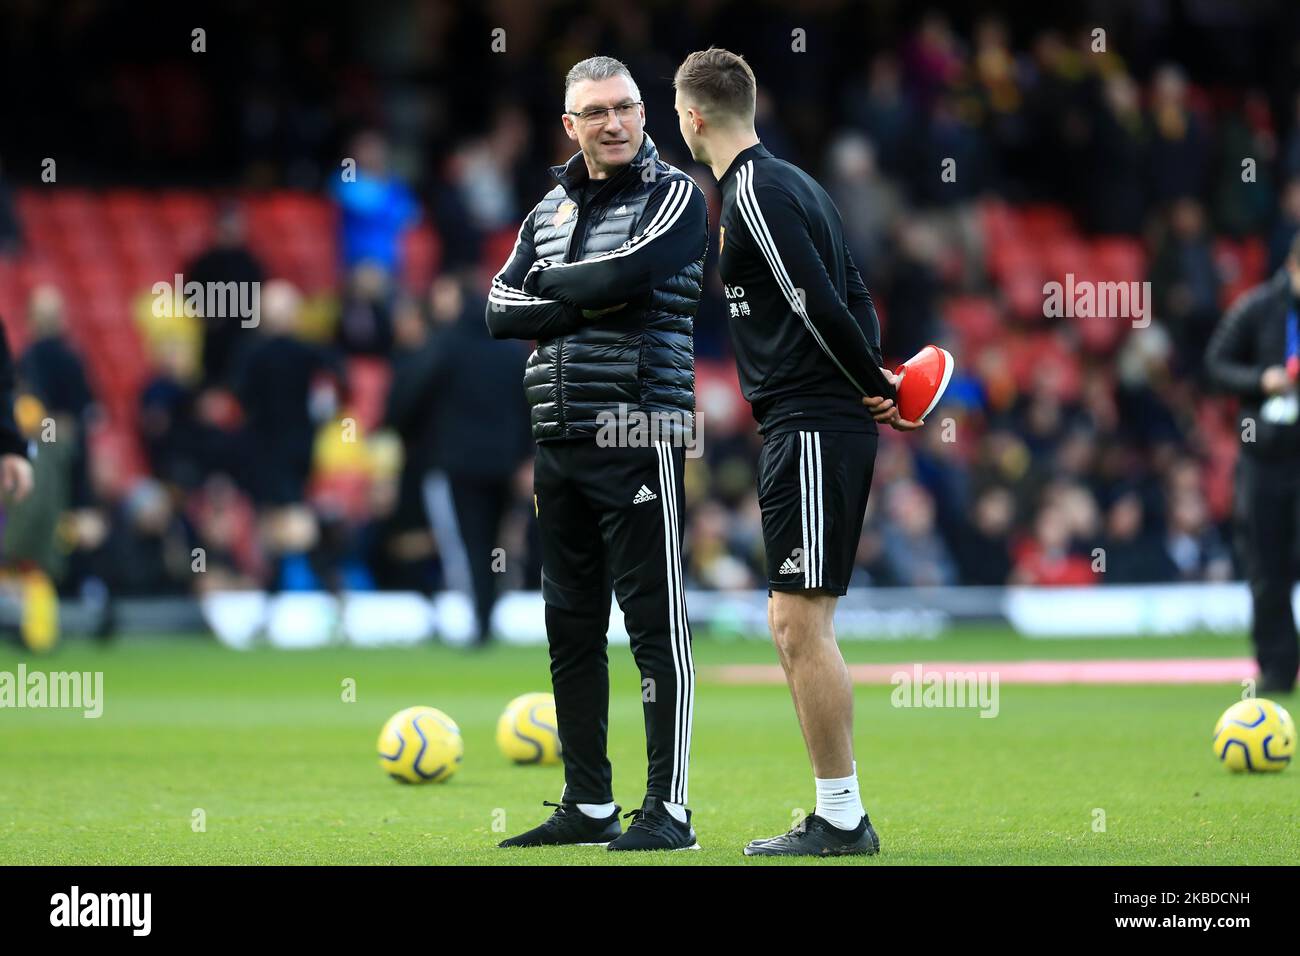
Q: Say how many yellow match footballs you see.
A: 3